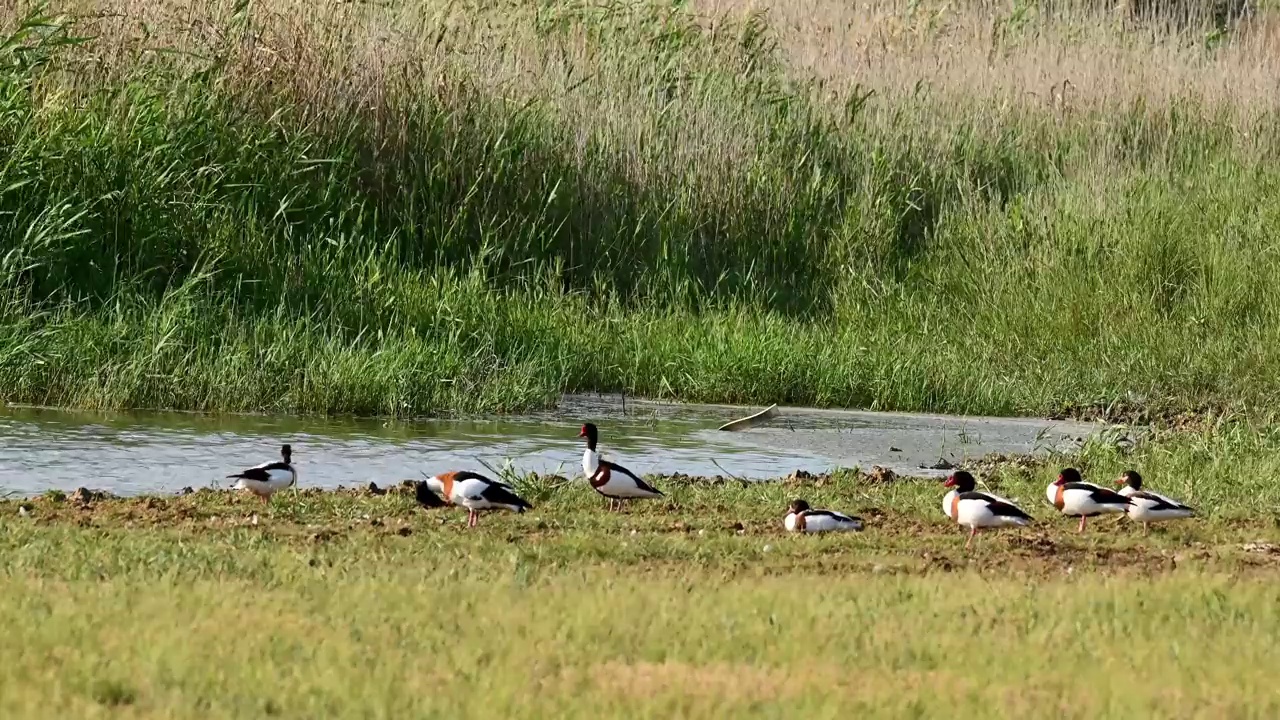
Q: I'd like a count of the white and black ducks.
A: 7